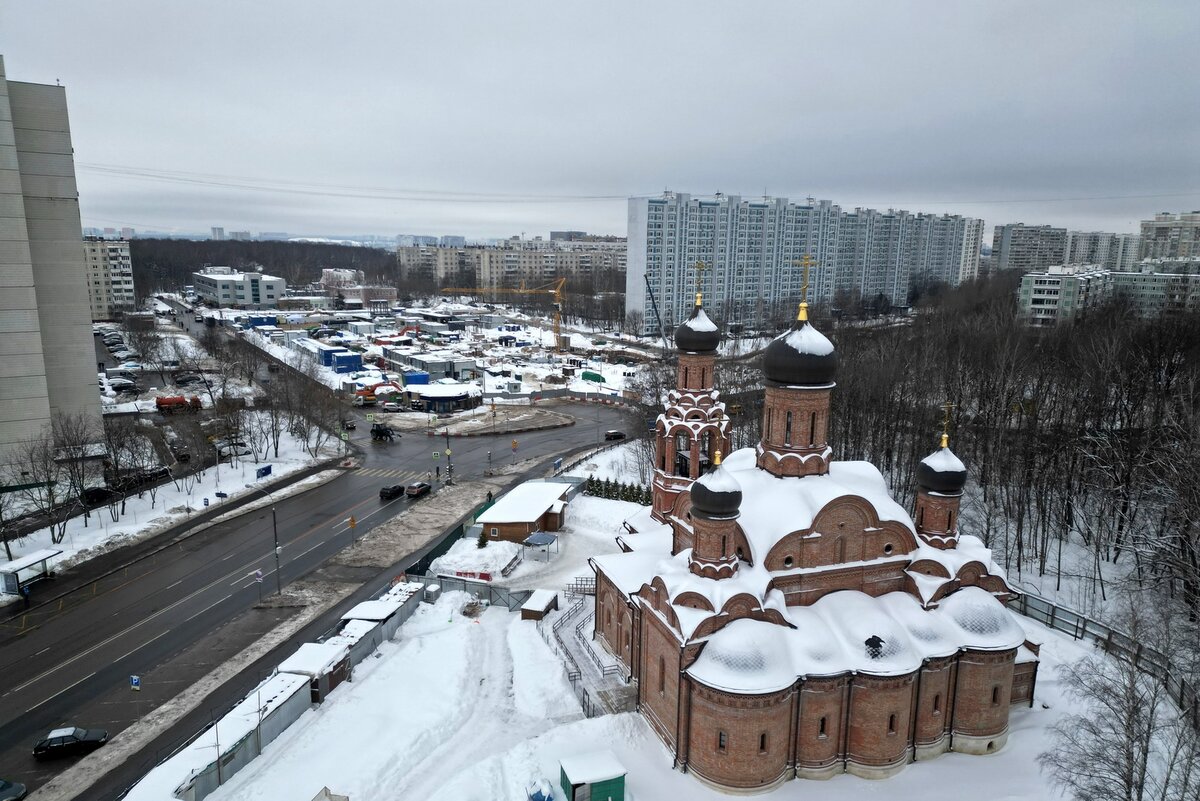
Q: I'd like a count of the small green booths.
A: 1